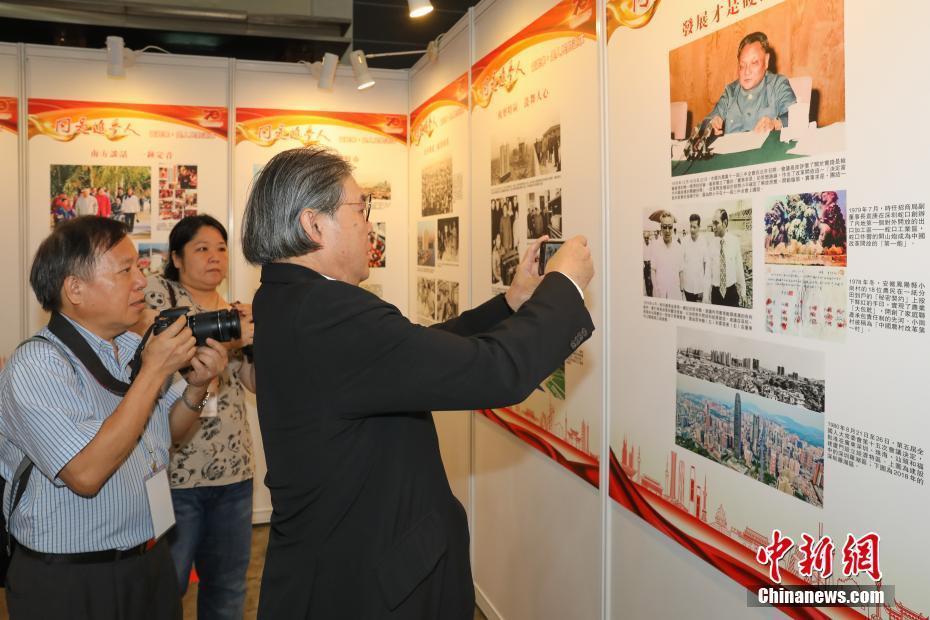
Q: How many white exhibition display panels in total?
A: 6